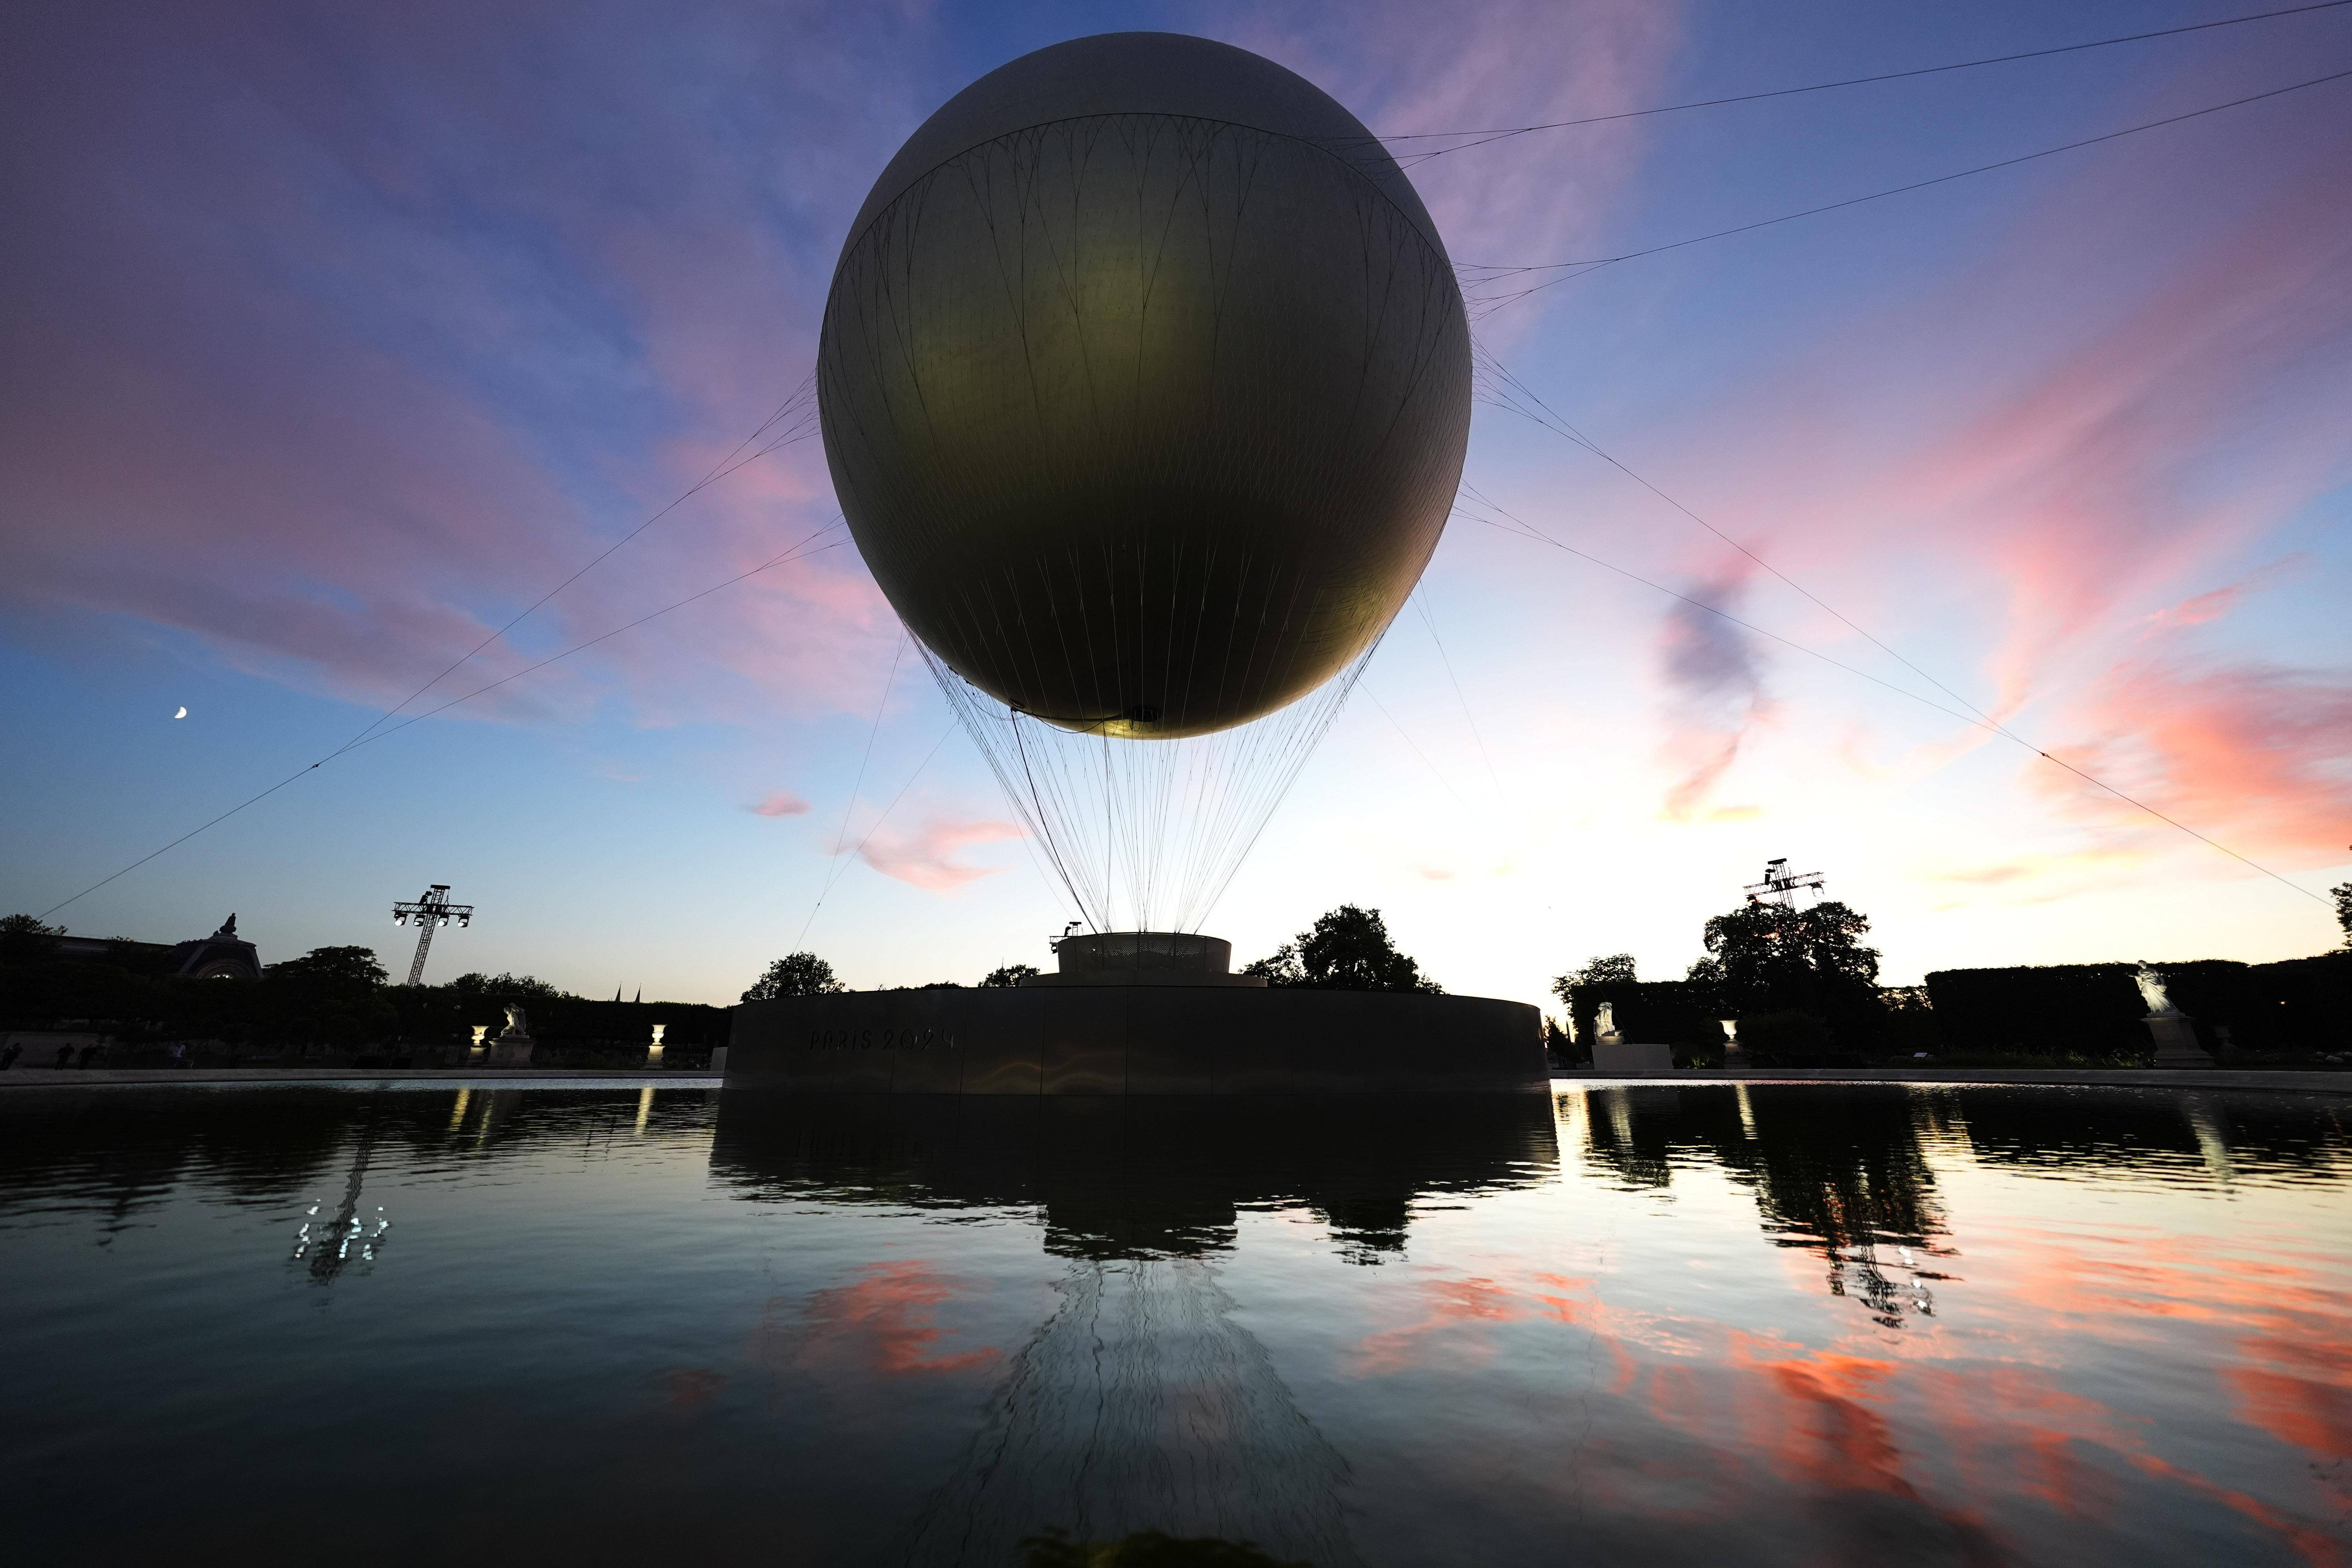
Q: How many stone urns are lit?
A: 3